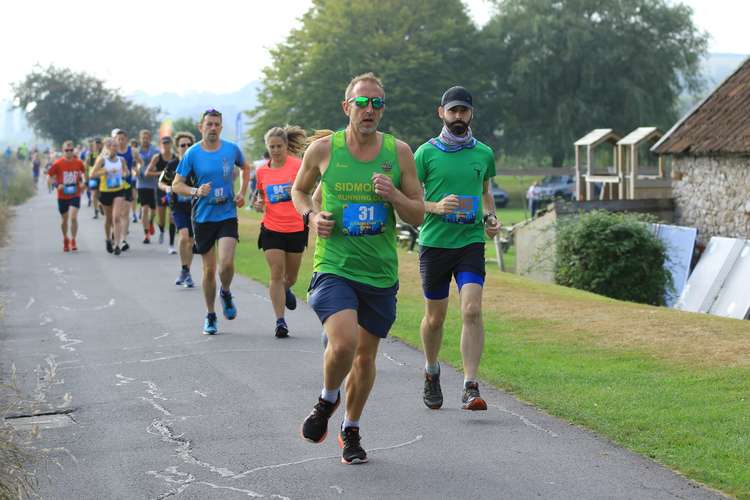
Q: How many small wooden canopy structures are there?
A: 2